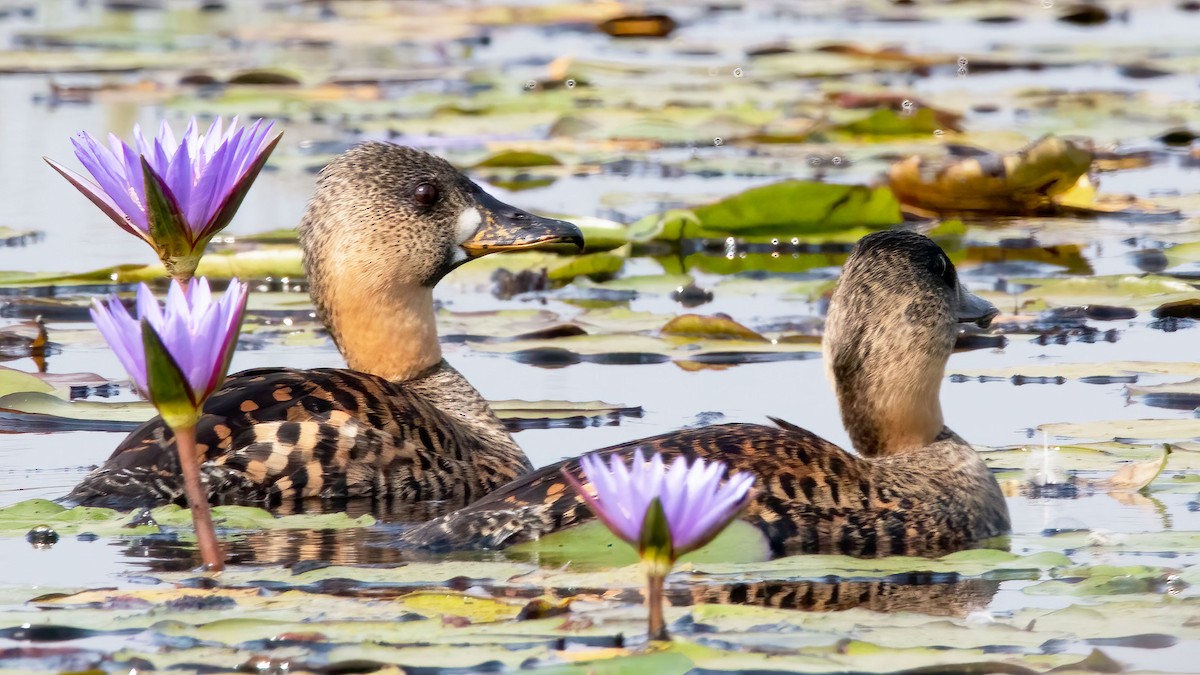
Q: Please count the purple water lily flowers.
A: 3